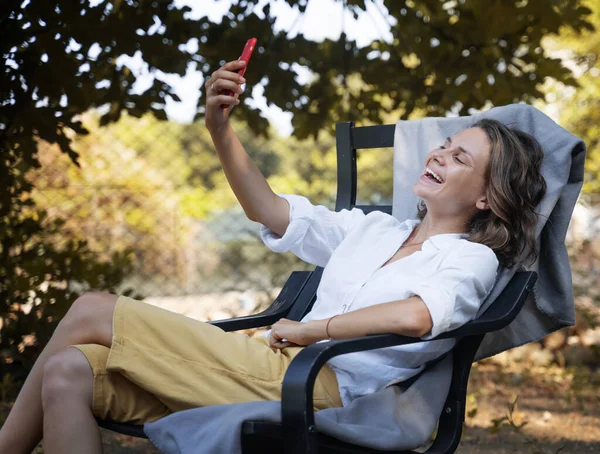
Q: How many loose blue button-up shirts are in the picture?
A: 0